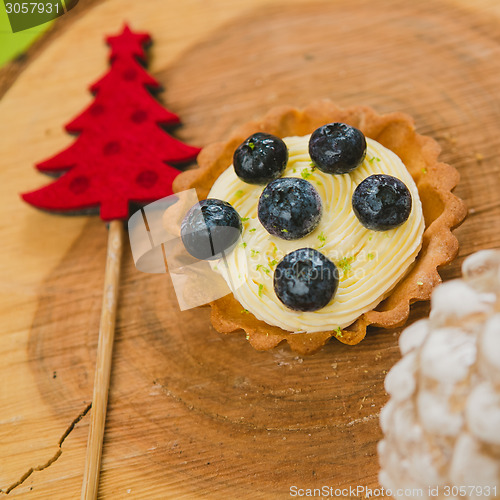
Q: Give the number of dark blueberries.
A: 6